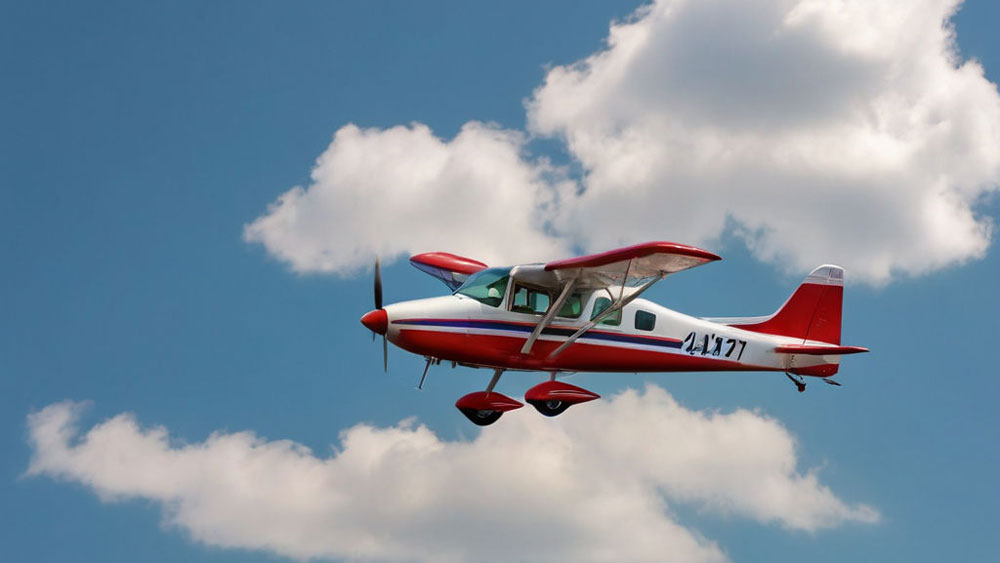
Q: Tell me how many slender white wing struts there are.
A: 2